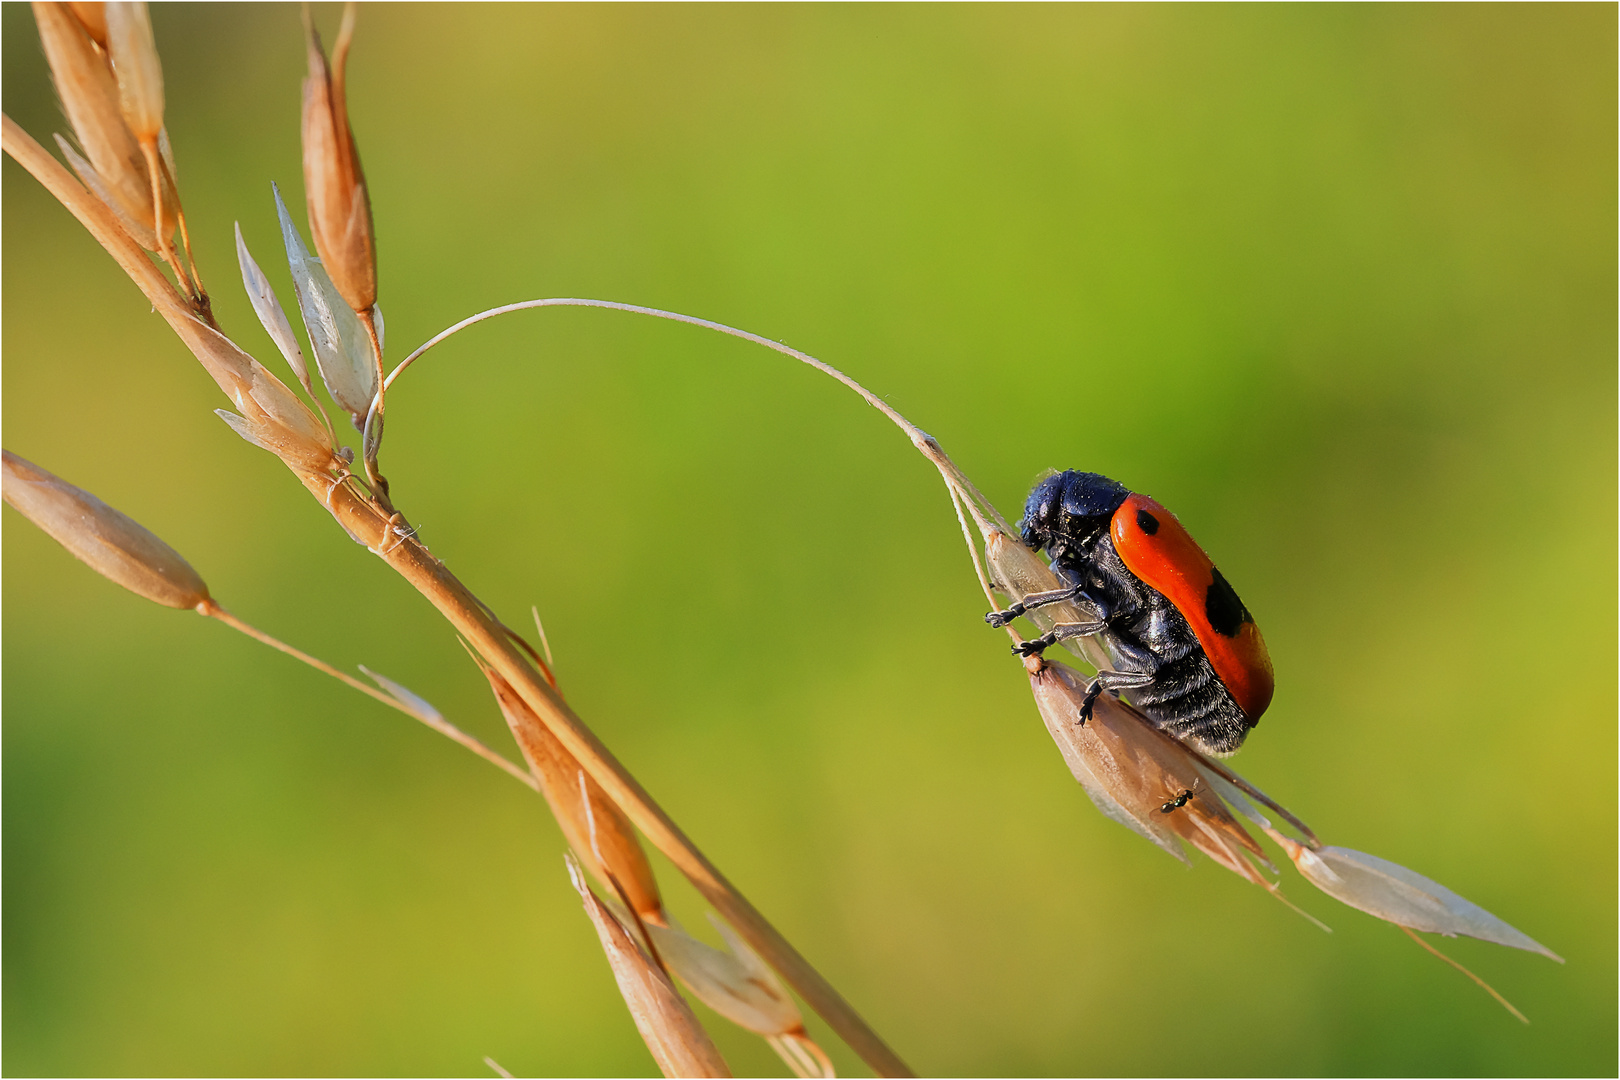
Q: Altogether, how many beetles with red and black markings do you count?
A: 1